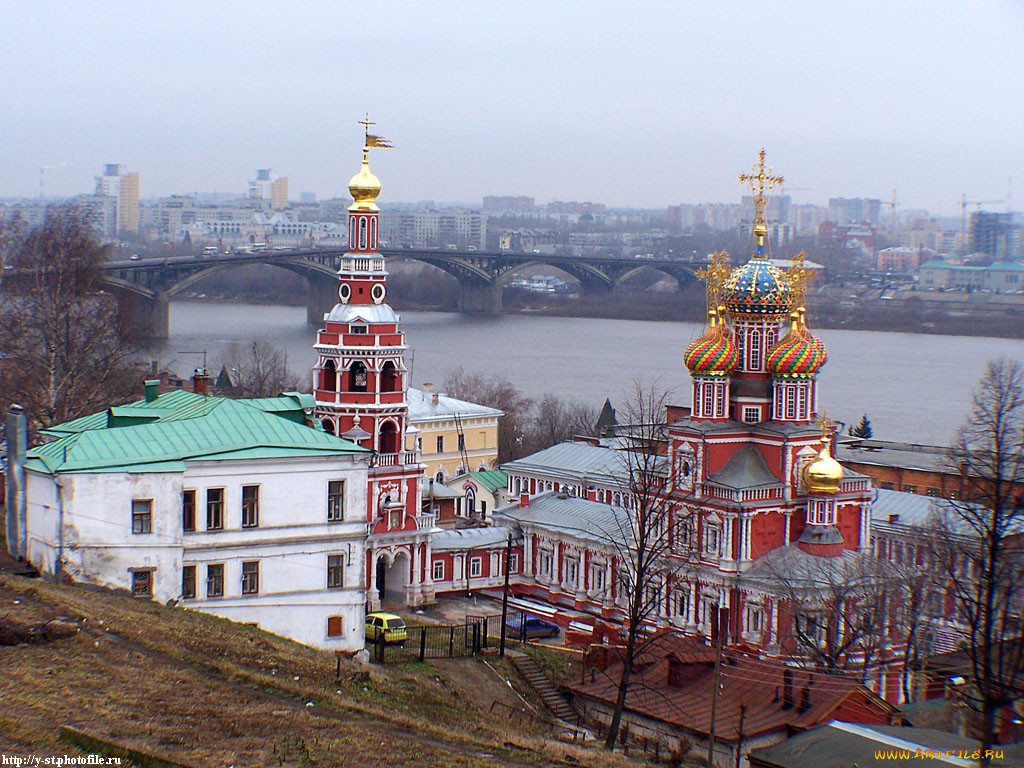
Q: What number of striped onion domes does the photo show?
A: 4